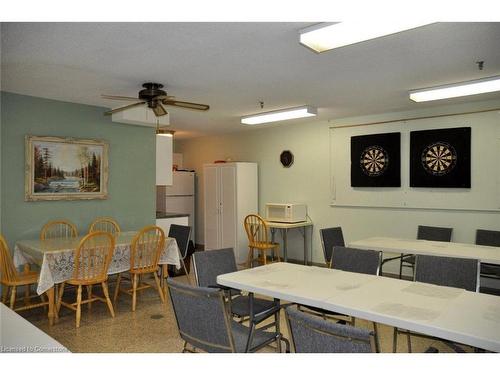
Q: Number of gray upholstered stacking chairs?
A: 9